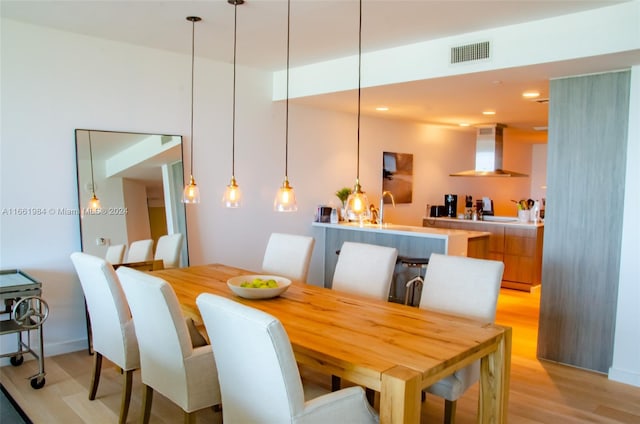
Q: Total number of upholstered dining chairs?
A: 6